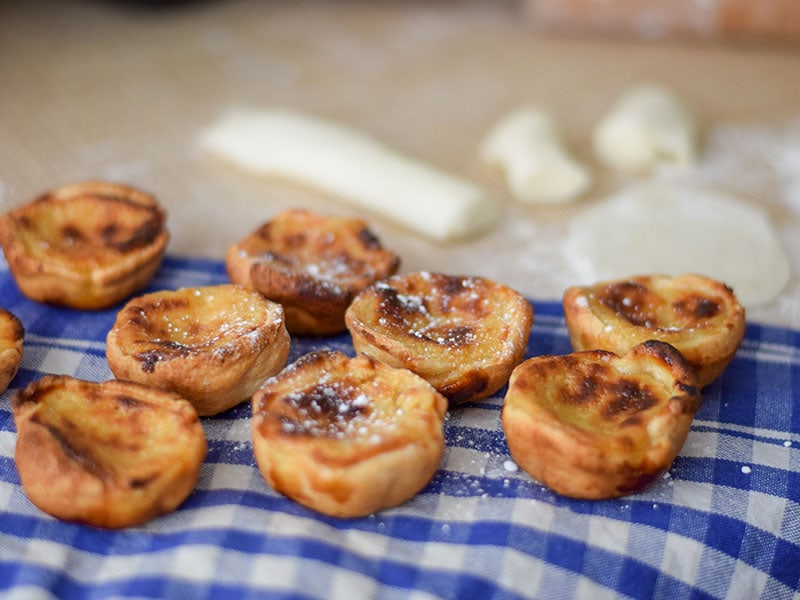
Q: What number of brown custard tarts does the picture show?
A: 9